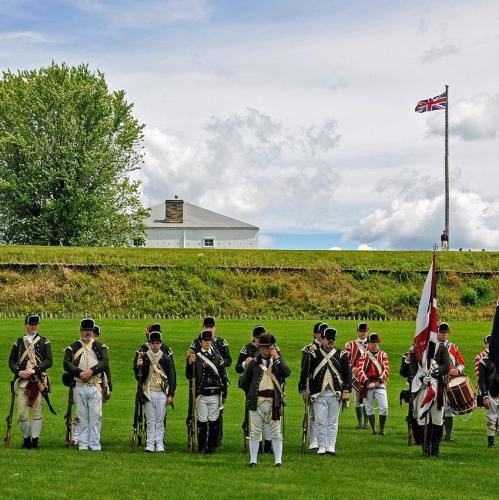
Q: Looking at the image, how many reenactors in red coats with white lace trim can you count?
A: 4